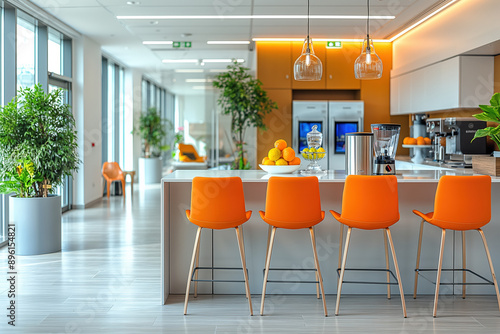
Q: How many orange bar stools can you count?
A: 4